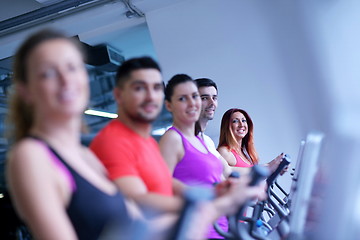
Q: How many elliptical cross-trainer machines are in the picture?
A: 5